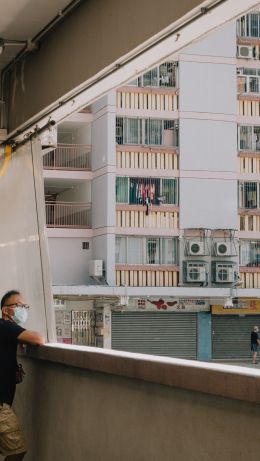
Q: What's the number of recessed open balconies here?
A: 2